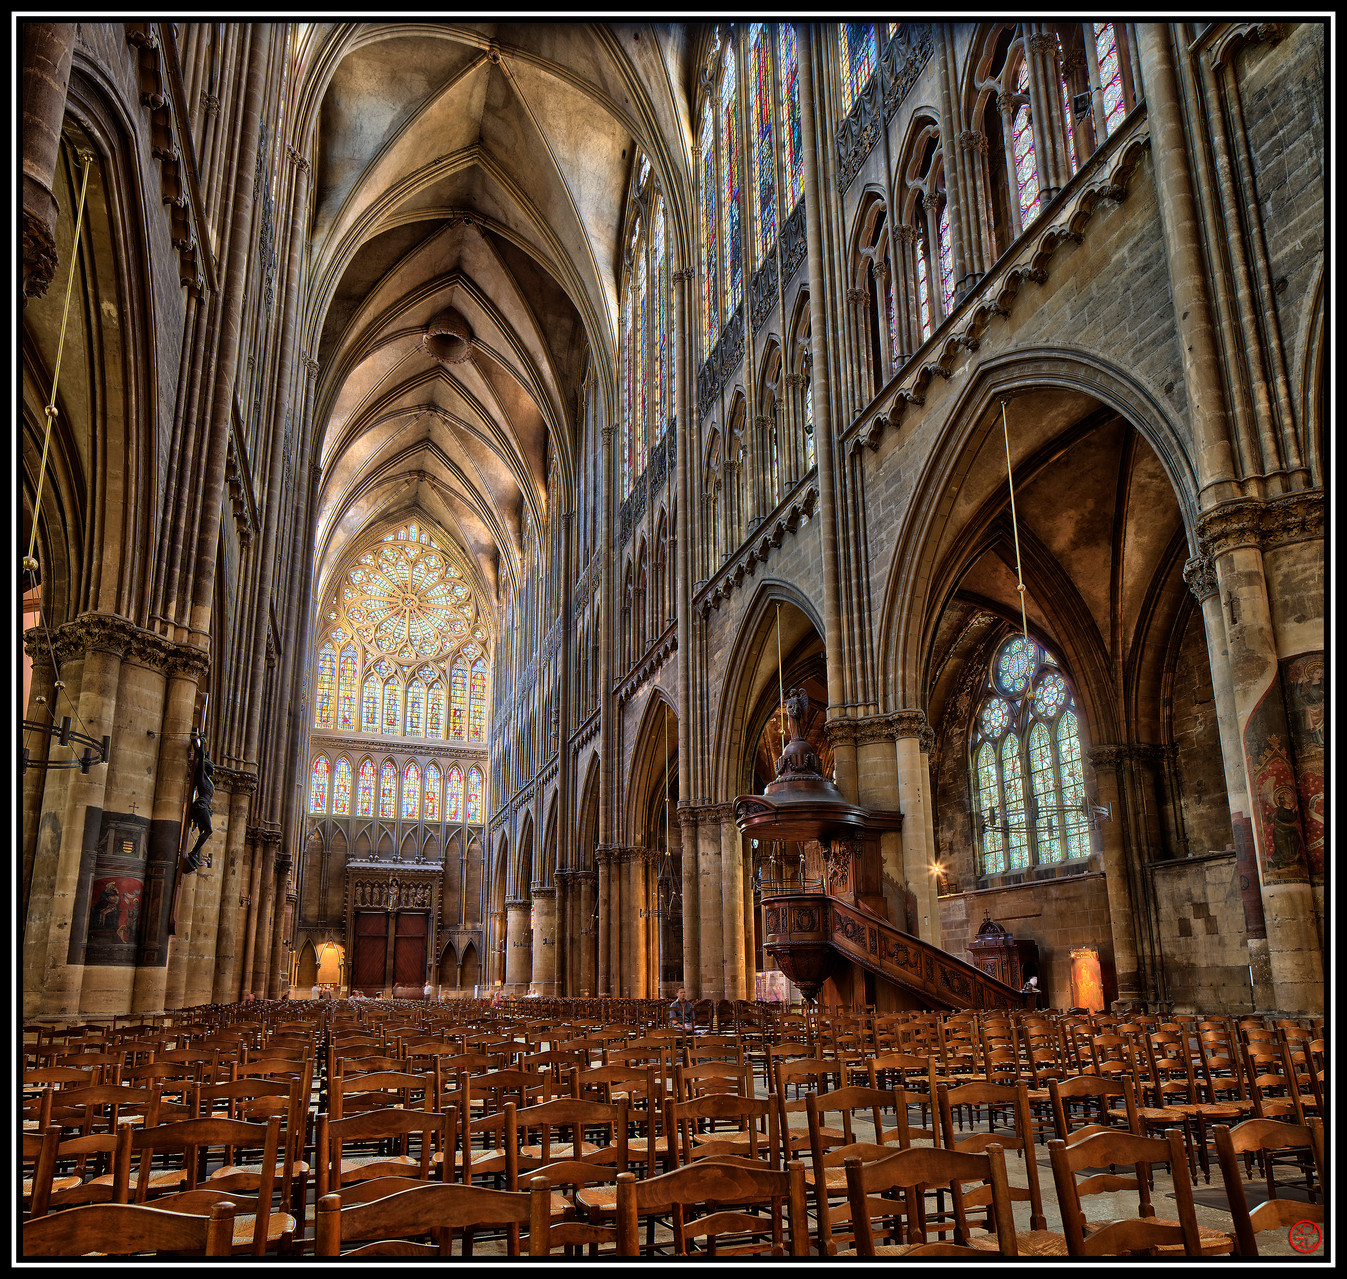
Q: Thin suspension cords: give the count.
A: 4